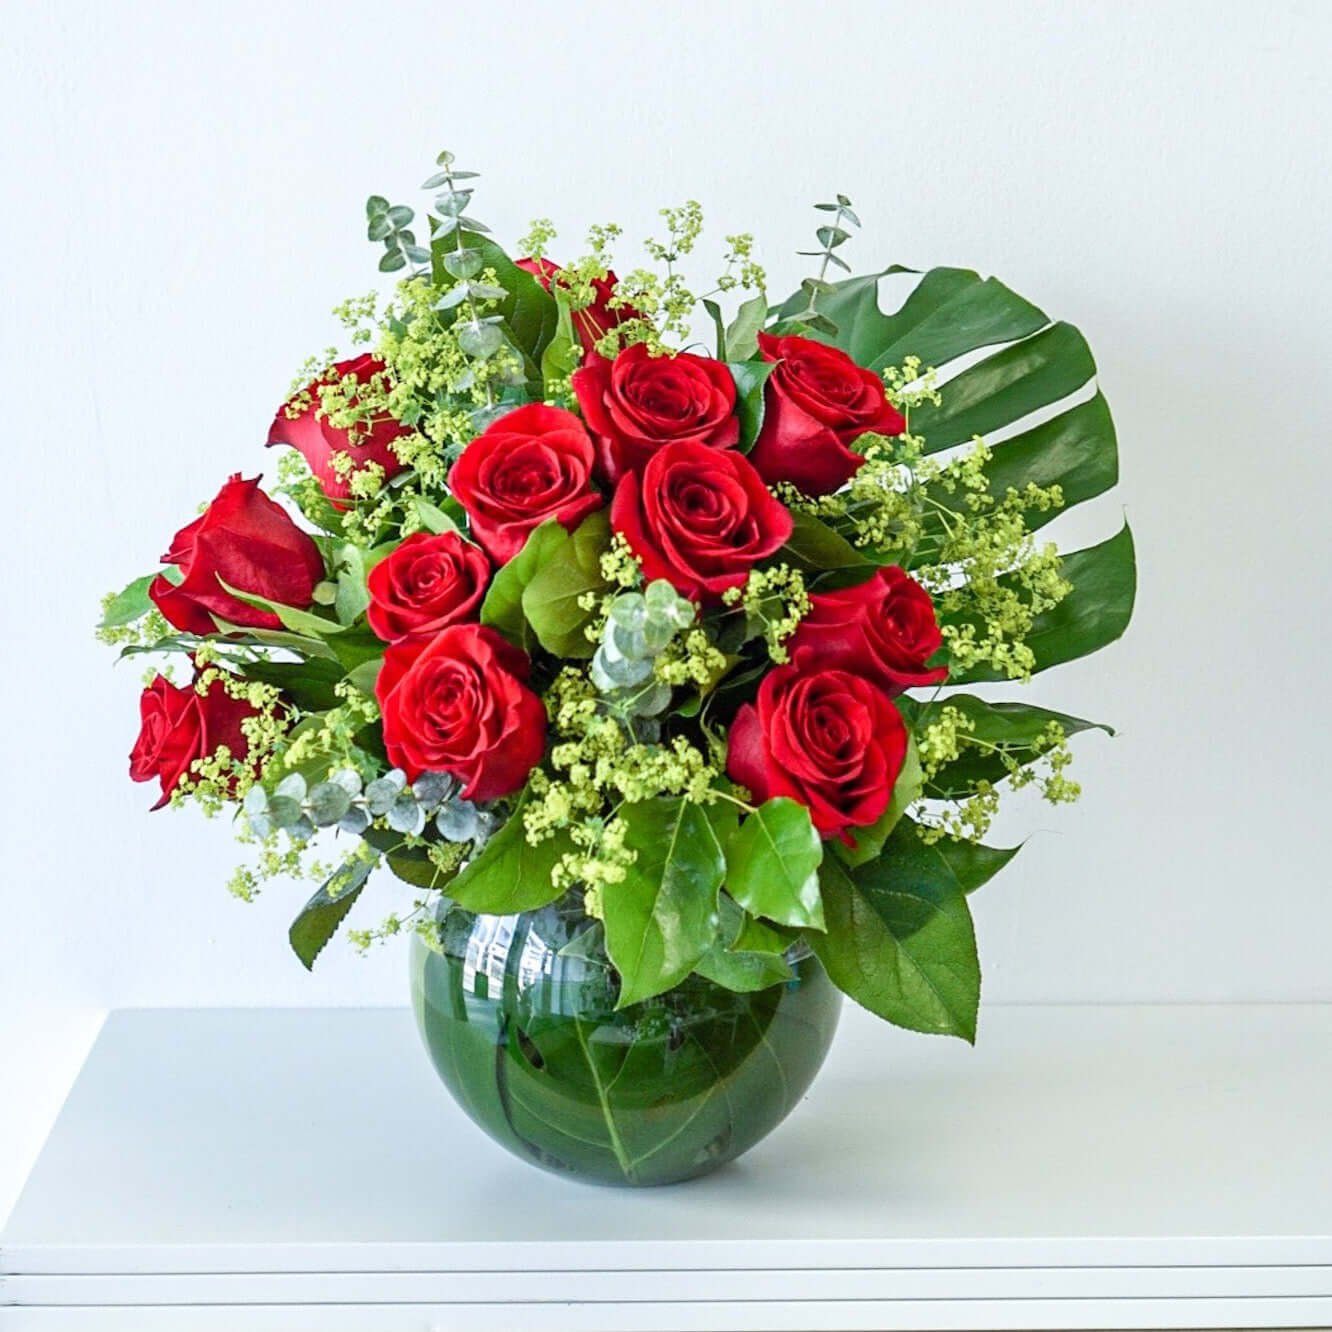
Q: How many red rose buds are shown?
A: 12